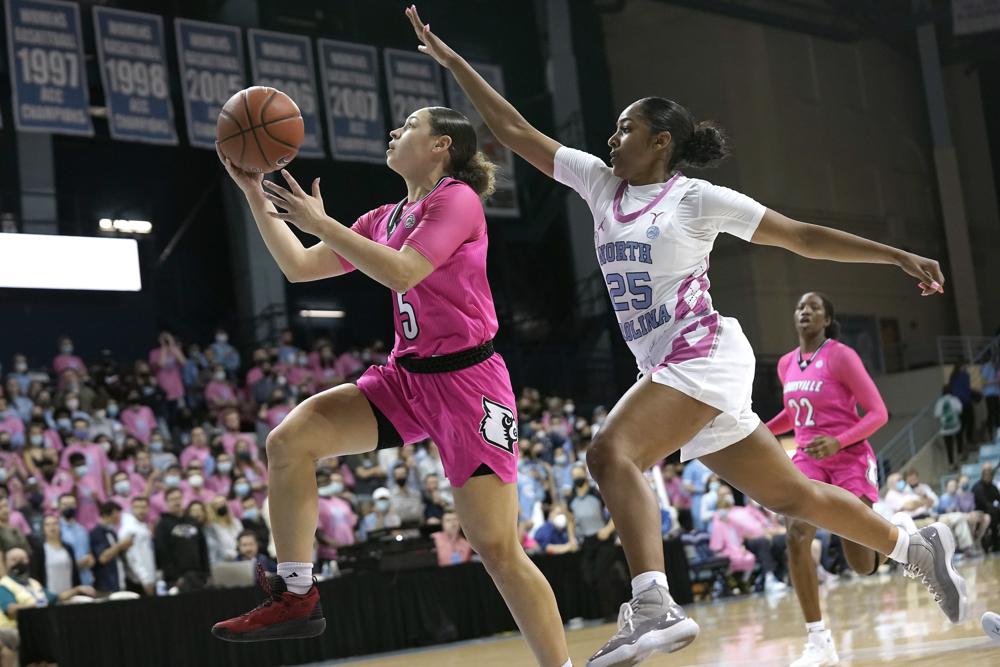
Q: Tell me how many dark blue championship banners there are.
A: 6